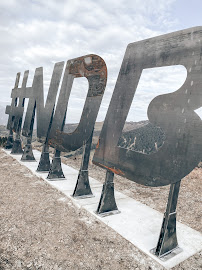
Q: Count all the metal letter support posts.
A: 8